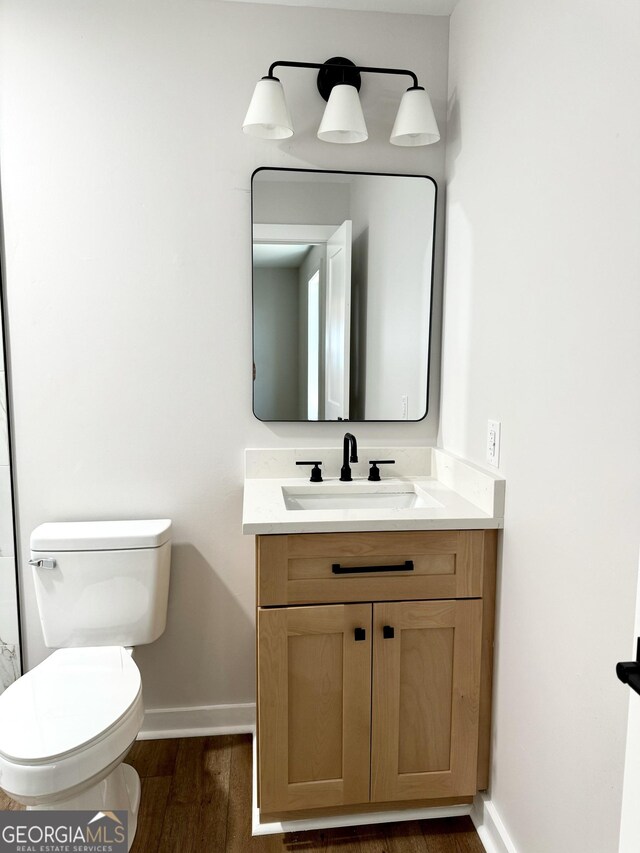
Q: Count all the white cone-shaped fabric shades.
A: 3